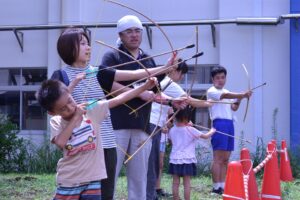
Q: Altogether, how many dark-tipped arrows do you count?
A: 3